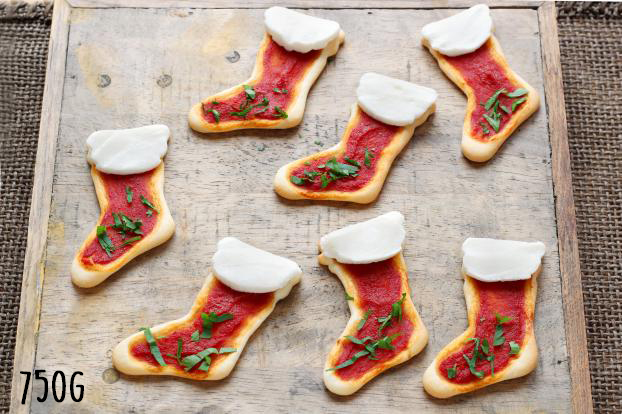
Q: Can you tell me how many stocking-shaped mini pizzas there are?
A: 7